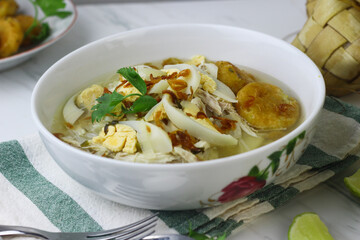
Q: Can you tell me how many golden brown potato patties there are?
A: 5